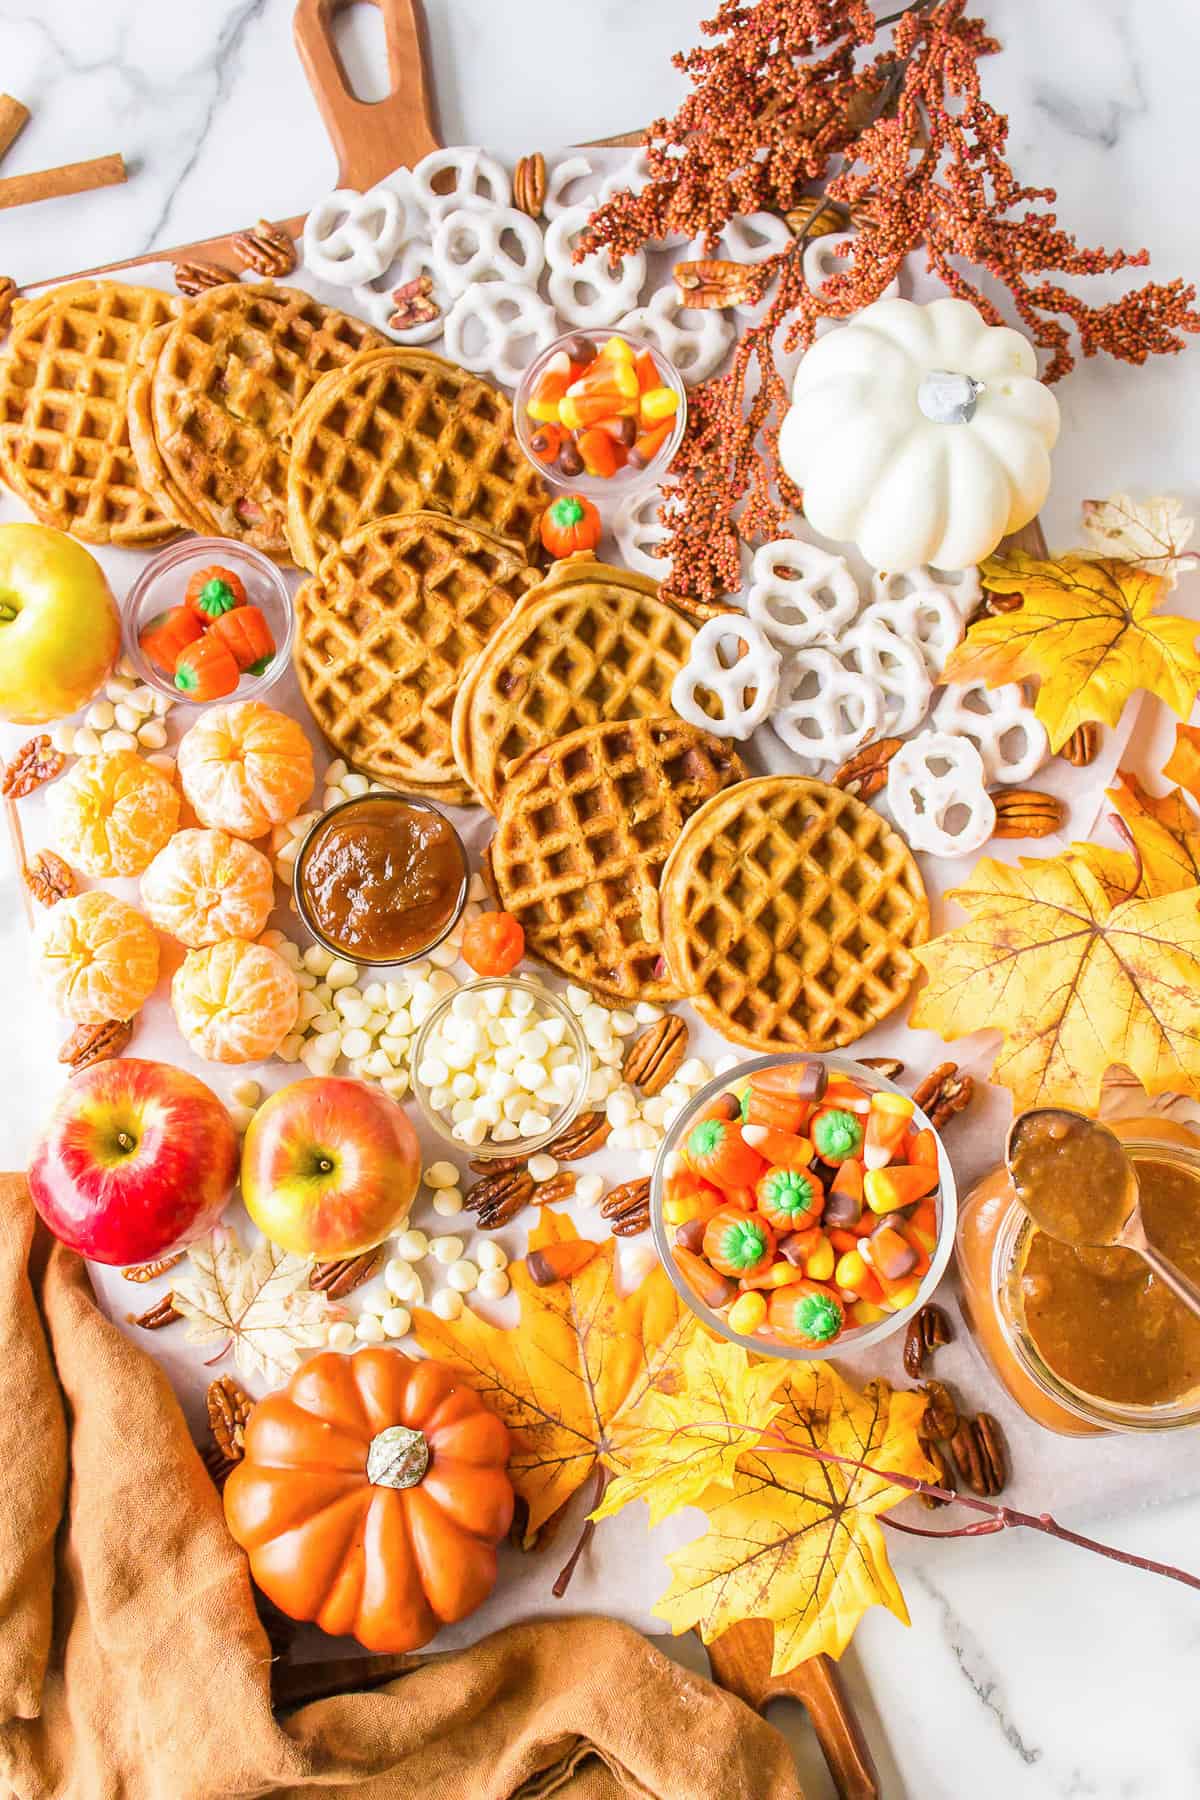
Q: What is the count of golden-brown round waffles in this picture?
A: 7